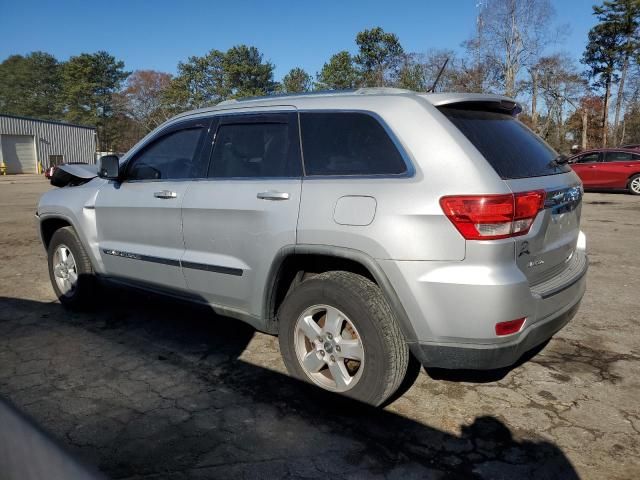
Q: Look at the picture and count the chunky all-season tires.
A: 2